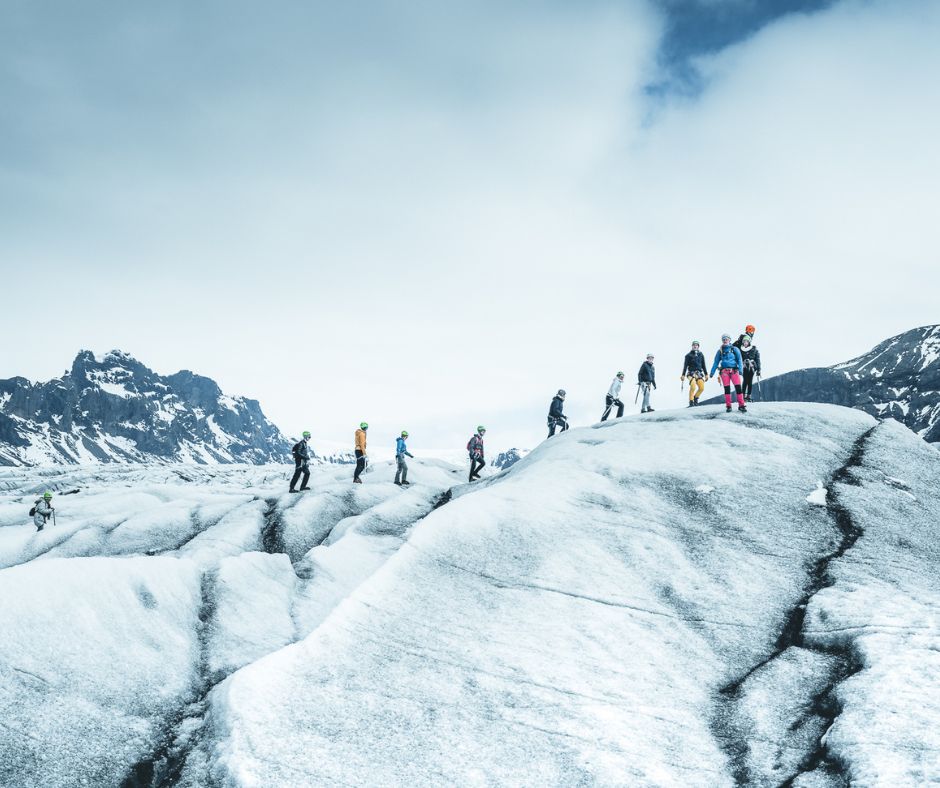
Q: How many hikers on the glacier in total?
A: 12